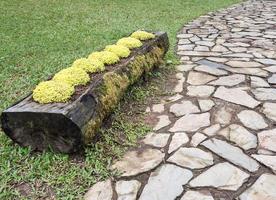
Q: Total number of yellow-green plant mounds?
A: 7